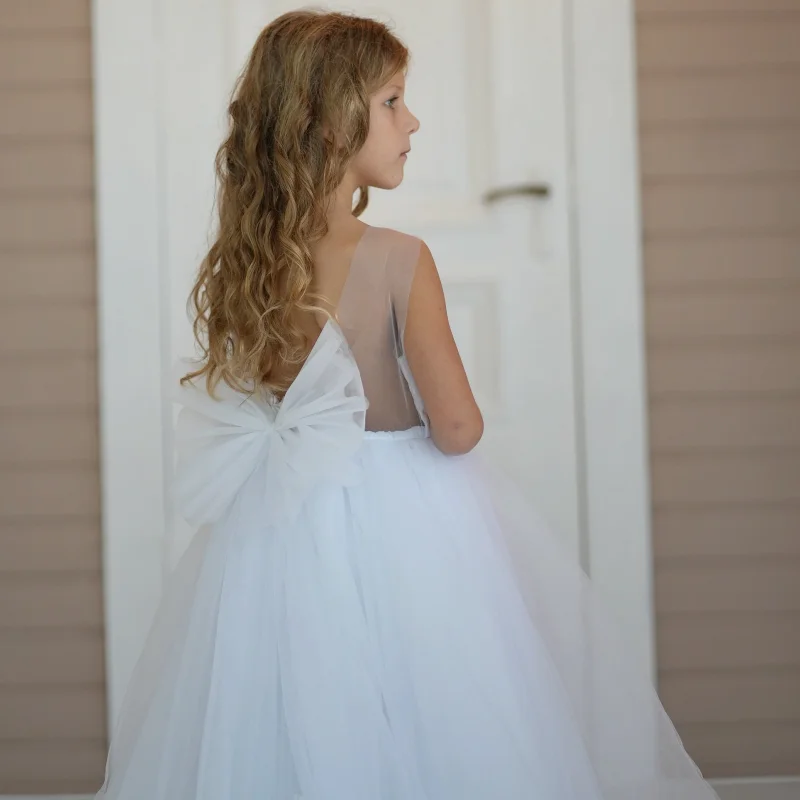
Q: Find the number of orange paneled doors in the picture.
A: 0